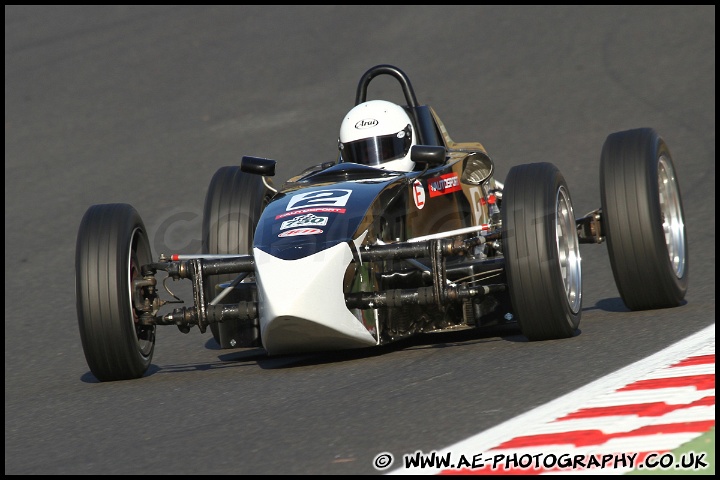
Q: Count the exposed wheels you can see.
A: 4